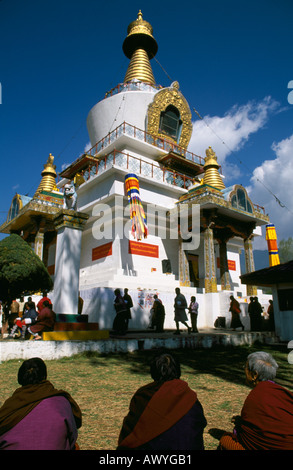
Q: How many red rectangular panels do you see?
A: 3